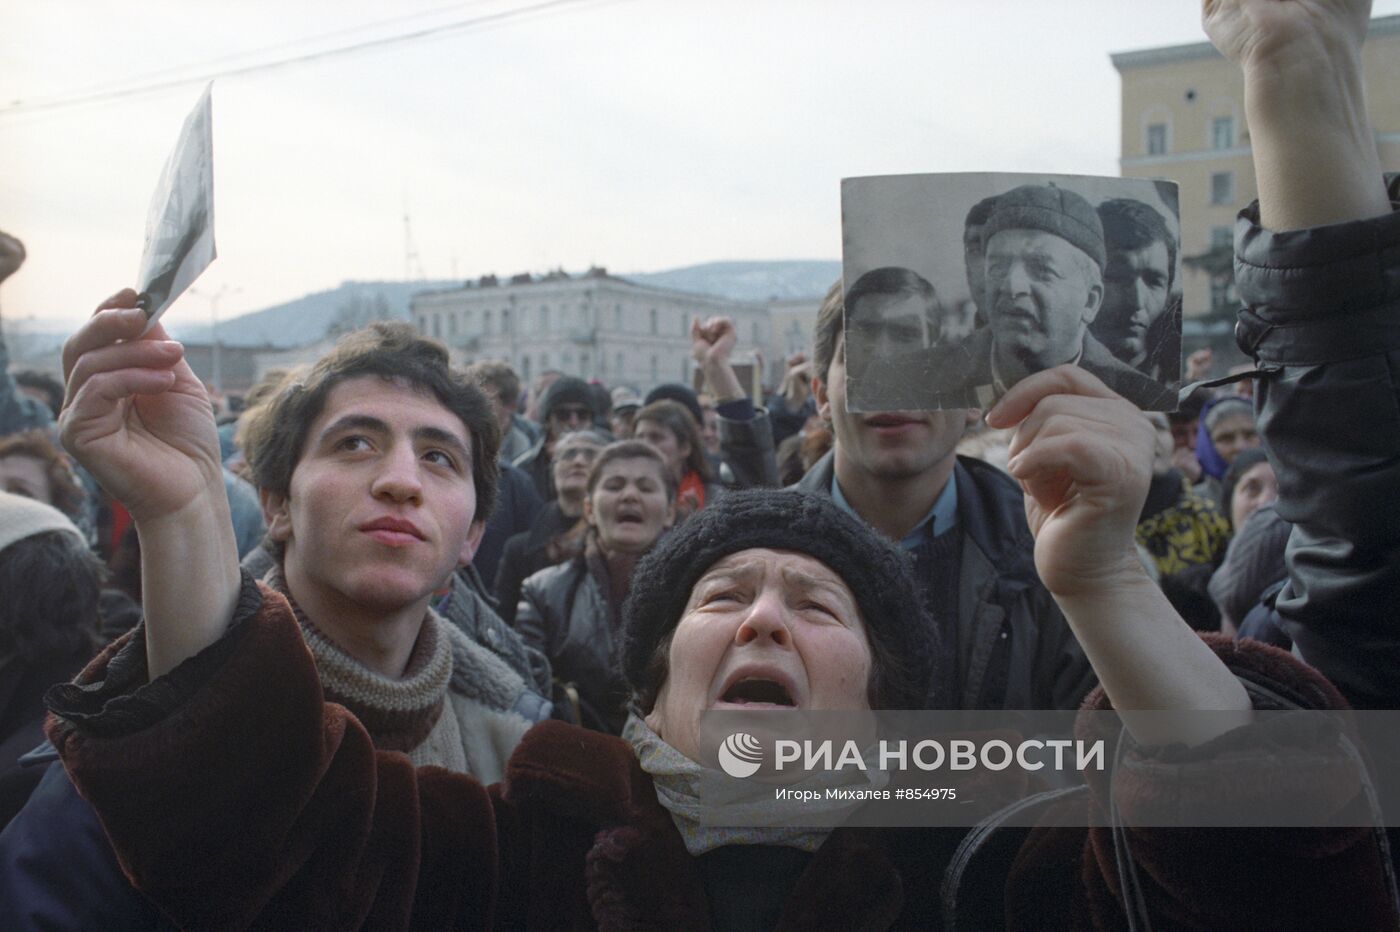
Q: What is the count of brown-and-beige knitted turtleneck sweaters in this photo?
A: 1